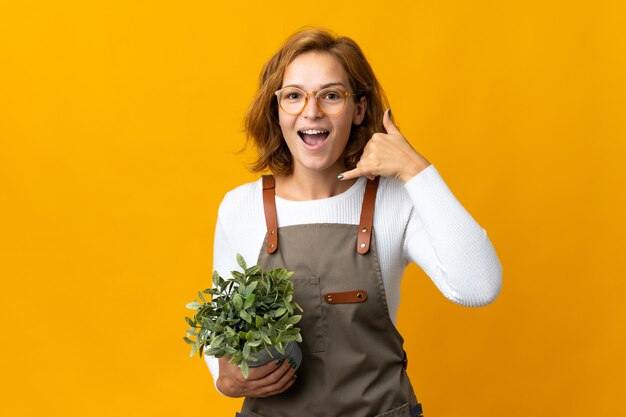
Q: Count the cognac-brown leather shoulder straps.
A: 2